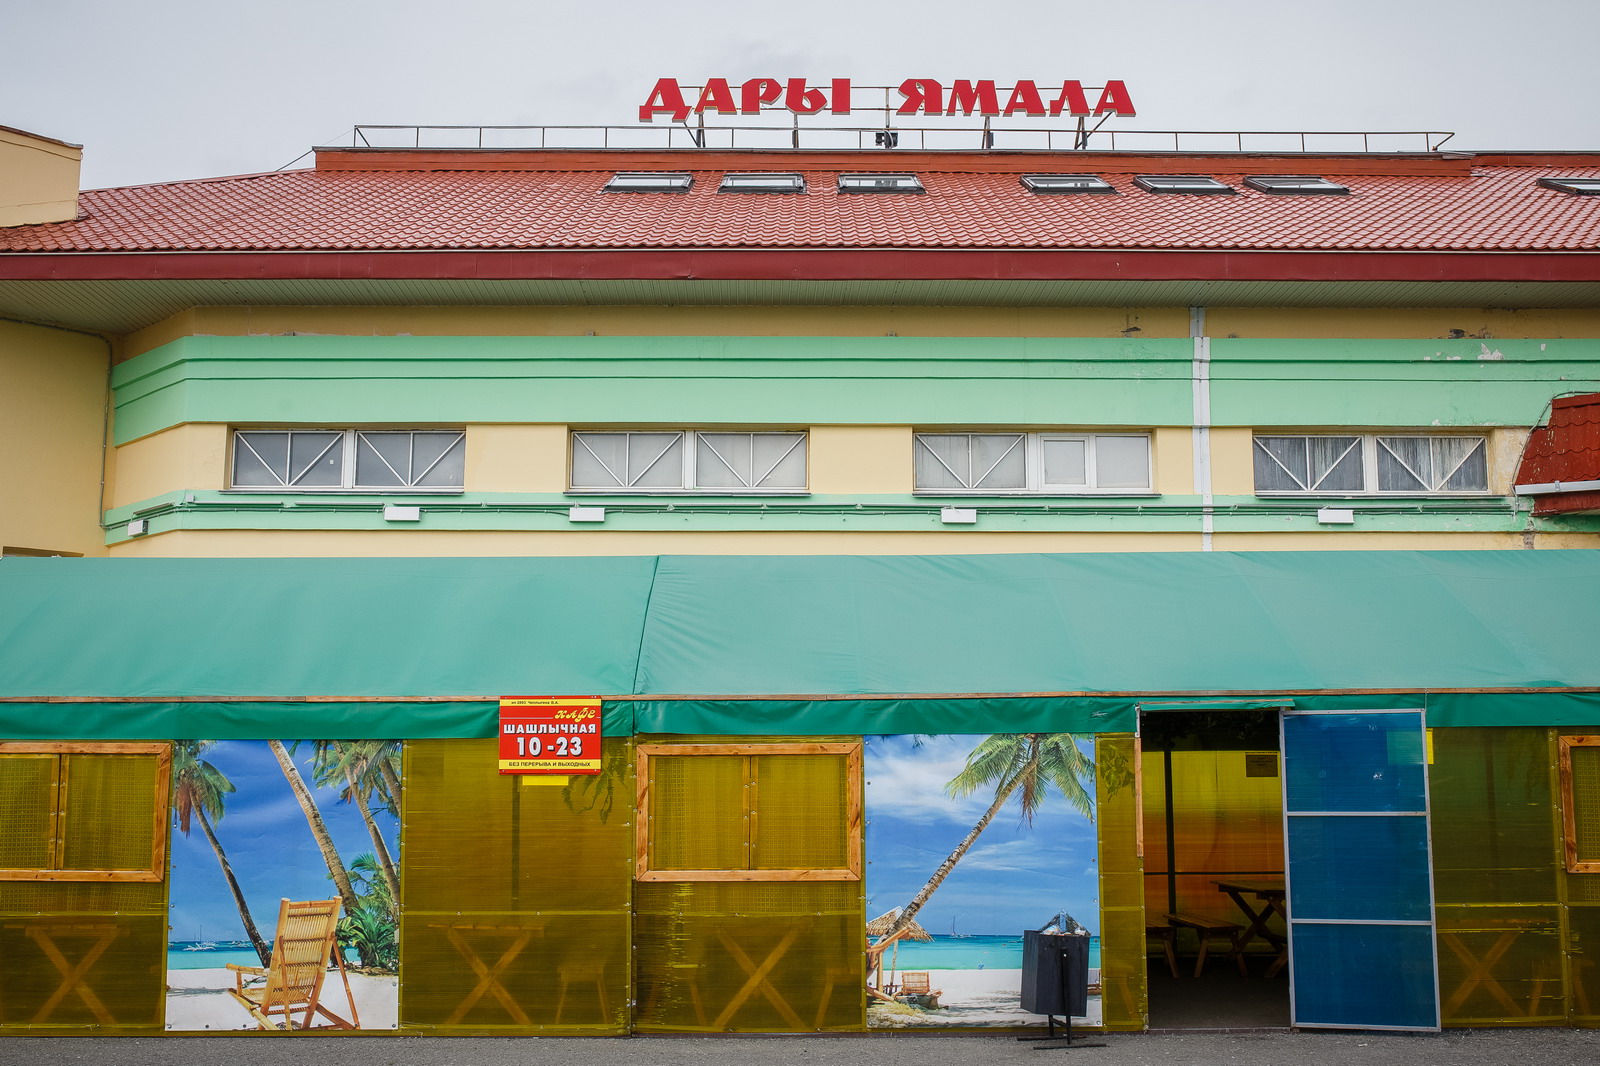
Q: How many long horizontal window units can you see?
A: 4